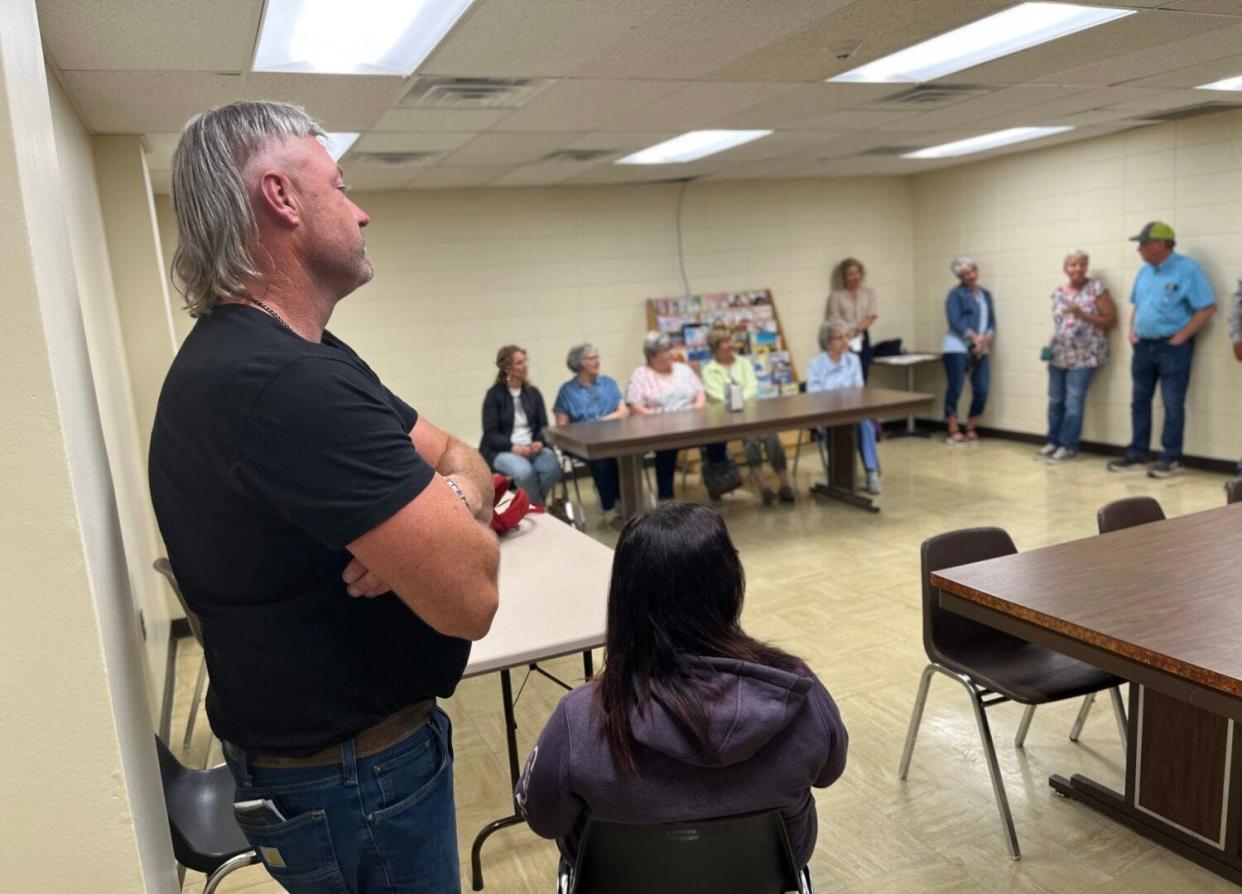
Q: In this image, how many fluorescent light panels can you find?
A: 6